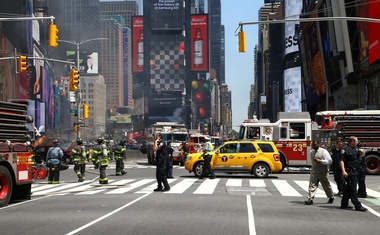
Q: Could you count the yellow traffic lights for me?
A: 5